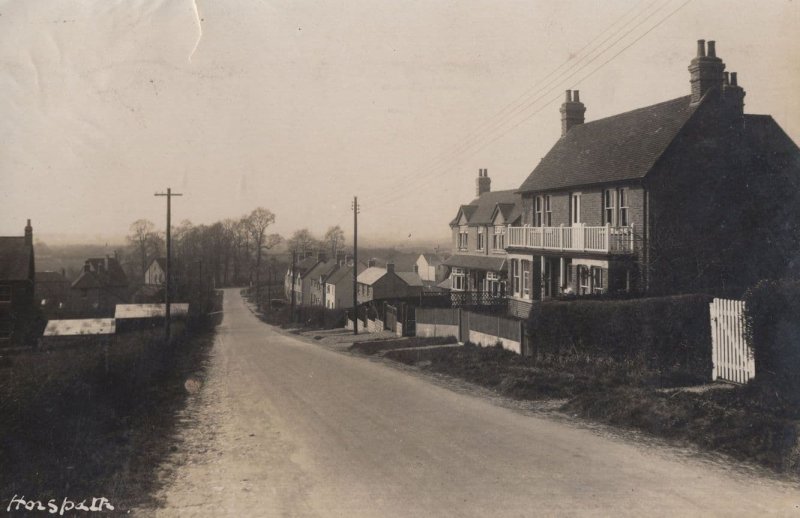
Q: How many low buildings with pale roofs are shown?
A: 2